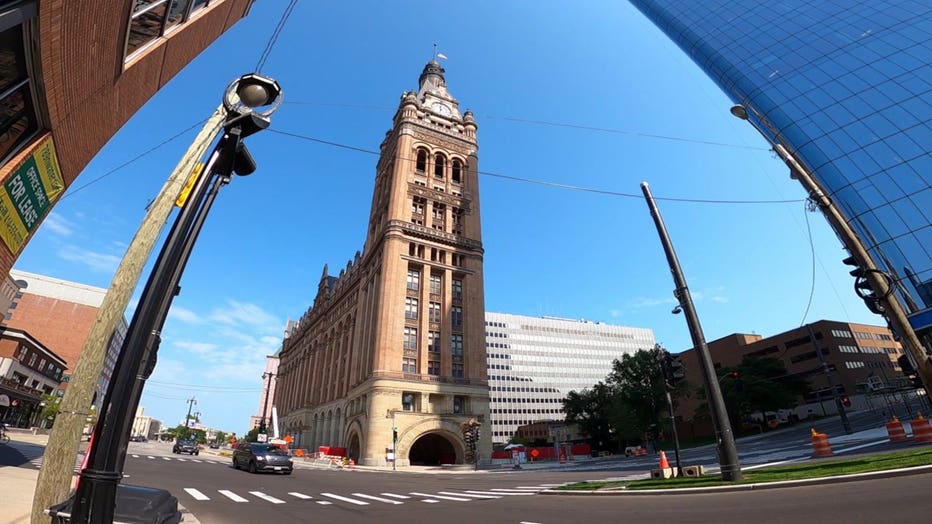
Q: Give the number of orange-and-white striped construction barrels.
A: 3